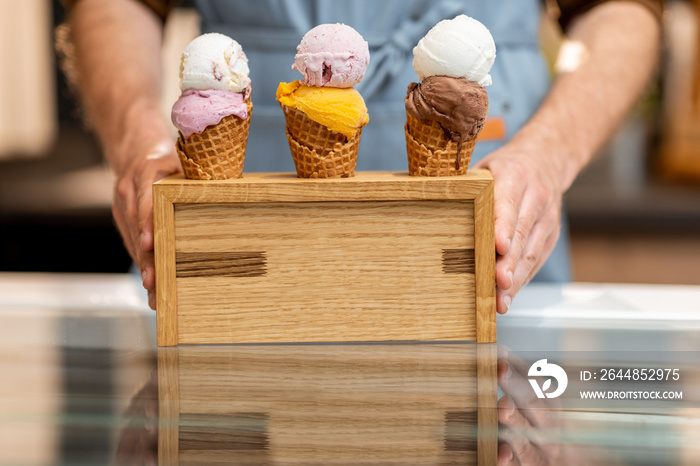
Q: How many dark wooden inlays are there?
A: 2